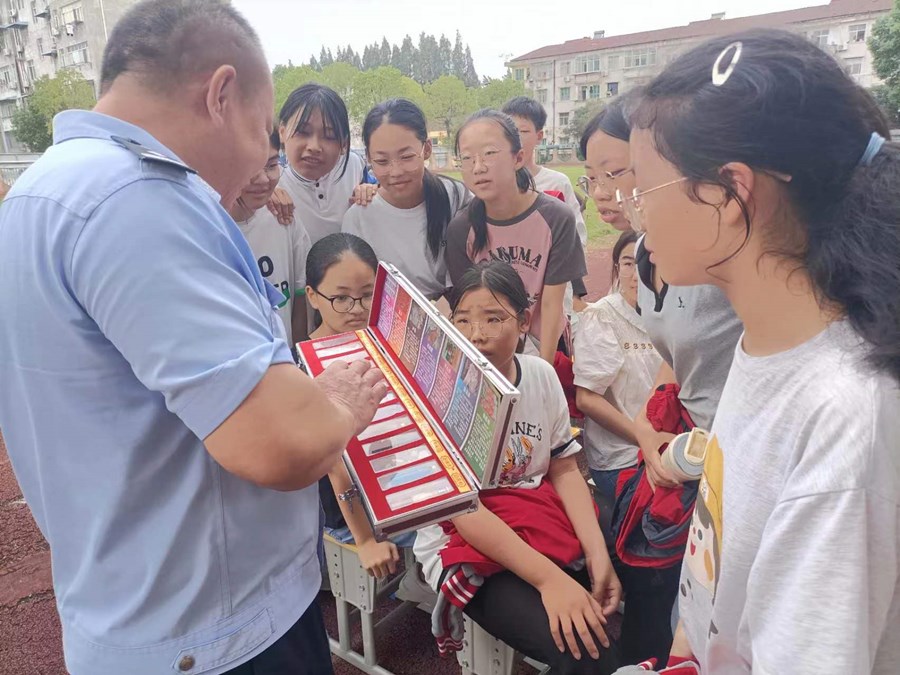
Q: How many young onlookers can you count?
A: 10